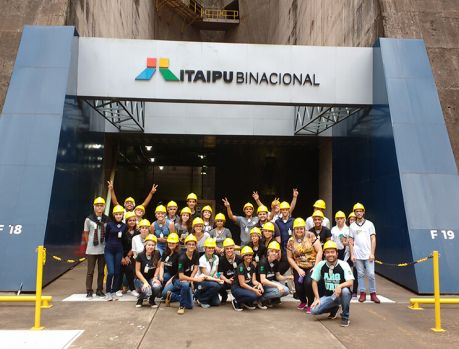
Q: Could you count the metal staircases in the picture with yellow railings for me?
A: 1